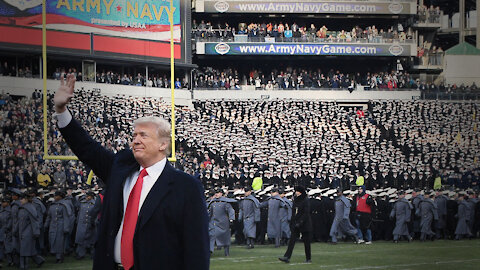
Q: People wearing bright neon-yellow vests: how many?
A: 3